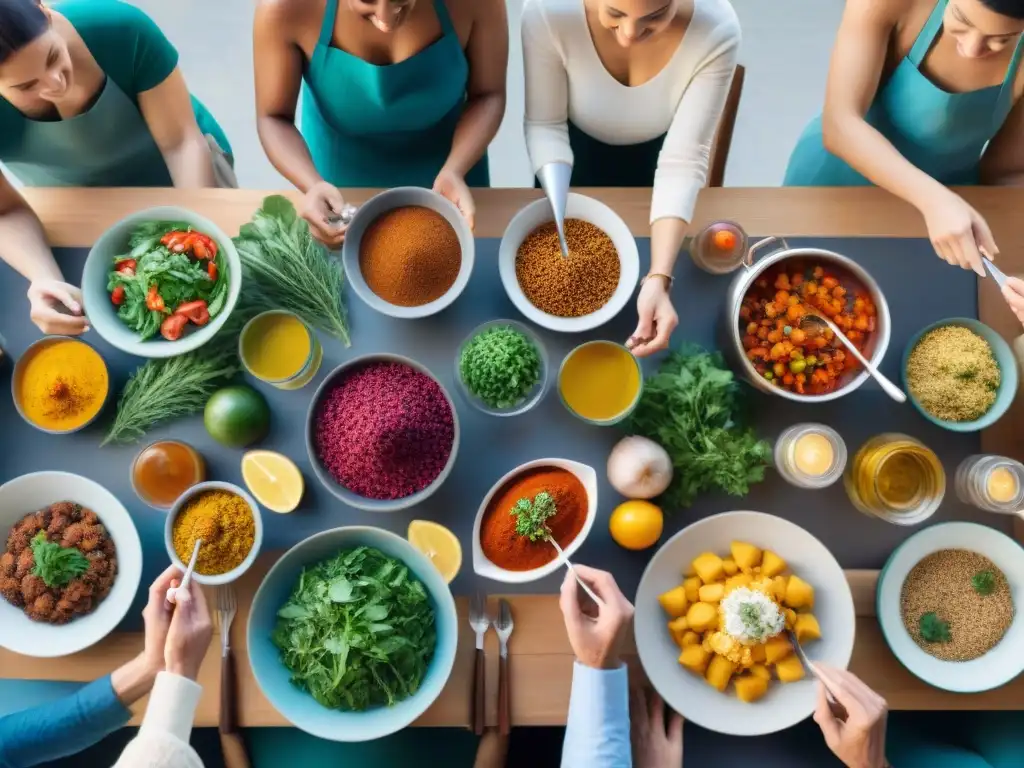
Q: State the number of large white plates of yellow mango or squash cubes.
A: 1